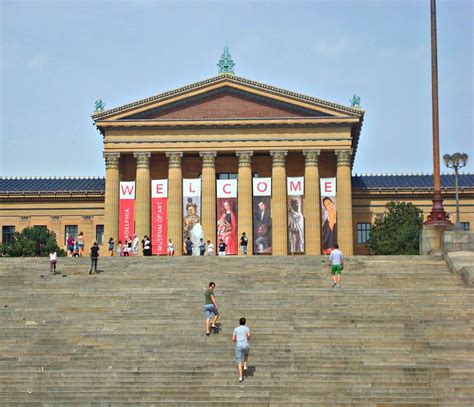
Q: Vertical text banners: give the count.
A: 2